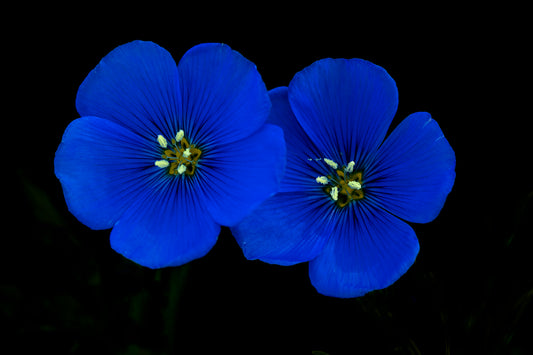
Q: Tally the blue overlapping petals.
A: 10